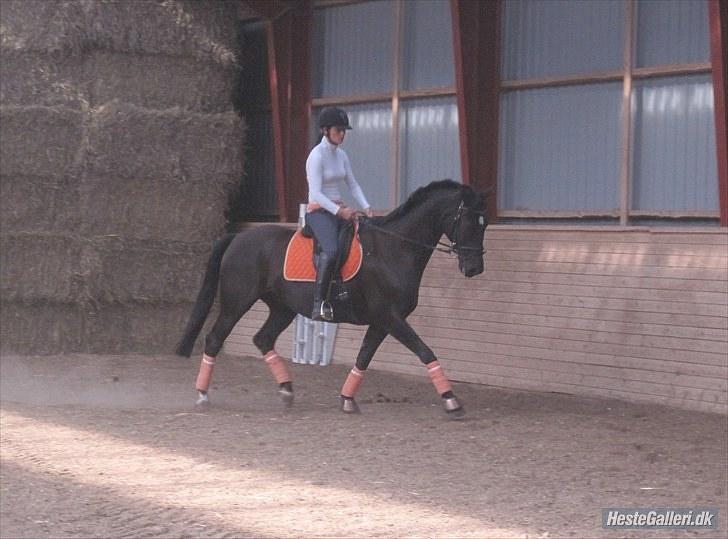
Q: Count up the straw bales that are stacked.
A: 12